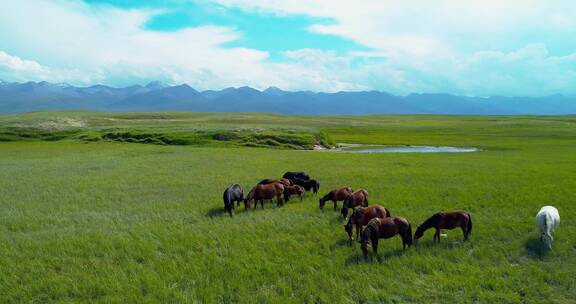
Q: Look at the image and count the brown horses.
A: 8